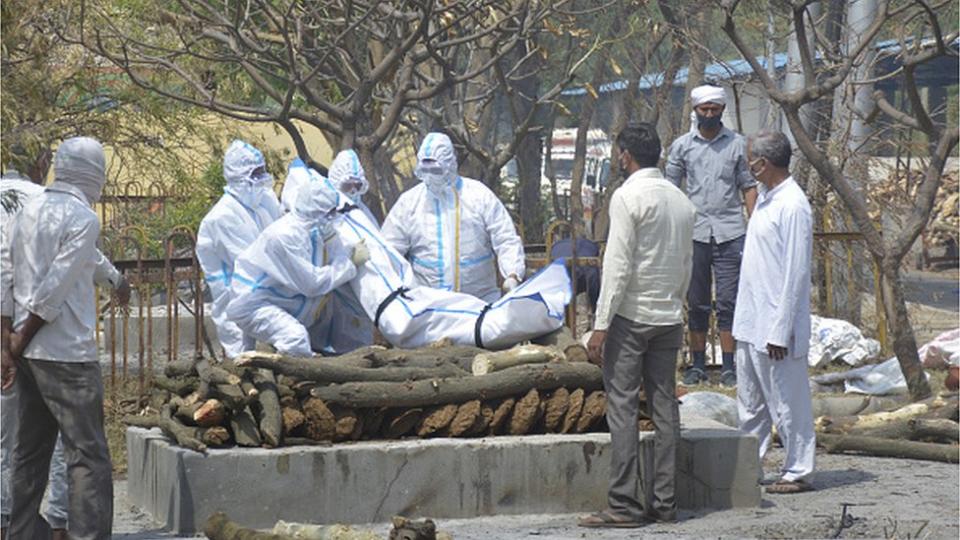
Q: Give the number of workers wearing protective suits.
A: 4